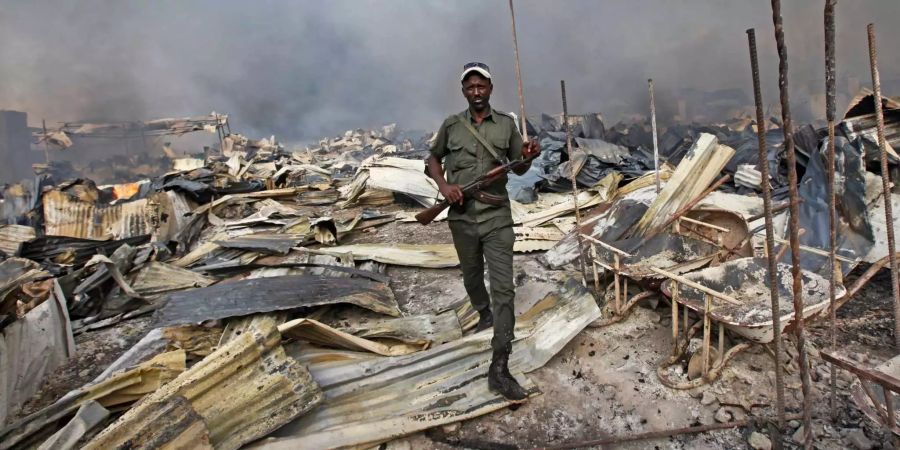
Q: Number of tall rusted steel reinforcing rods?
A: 7